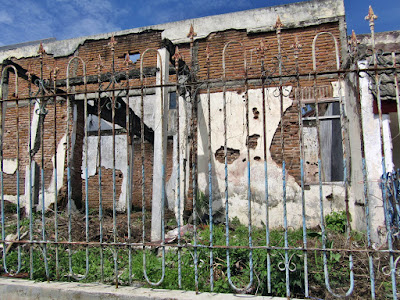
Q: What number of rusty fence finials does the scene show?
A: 14